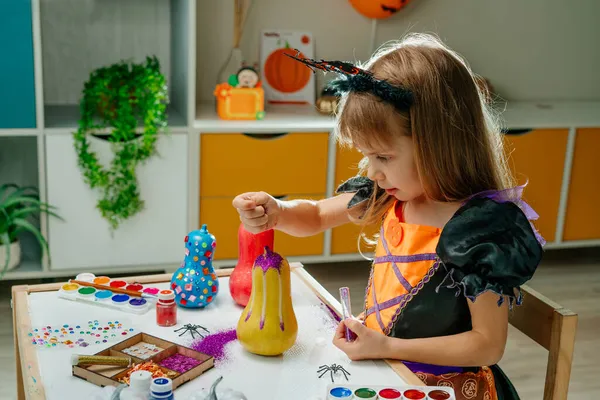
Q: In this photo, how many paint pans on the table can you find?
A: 15